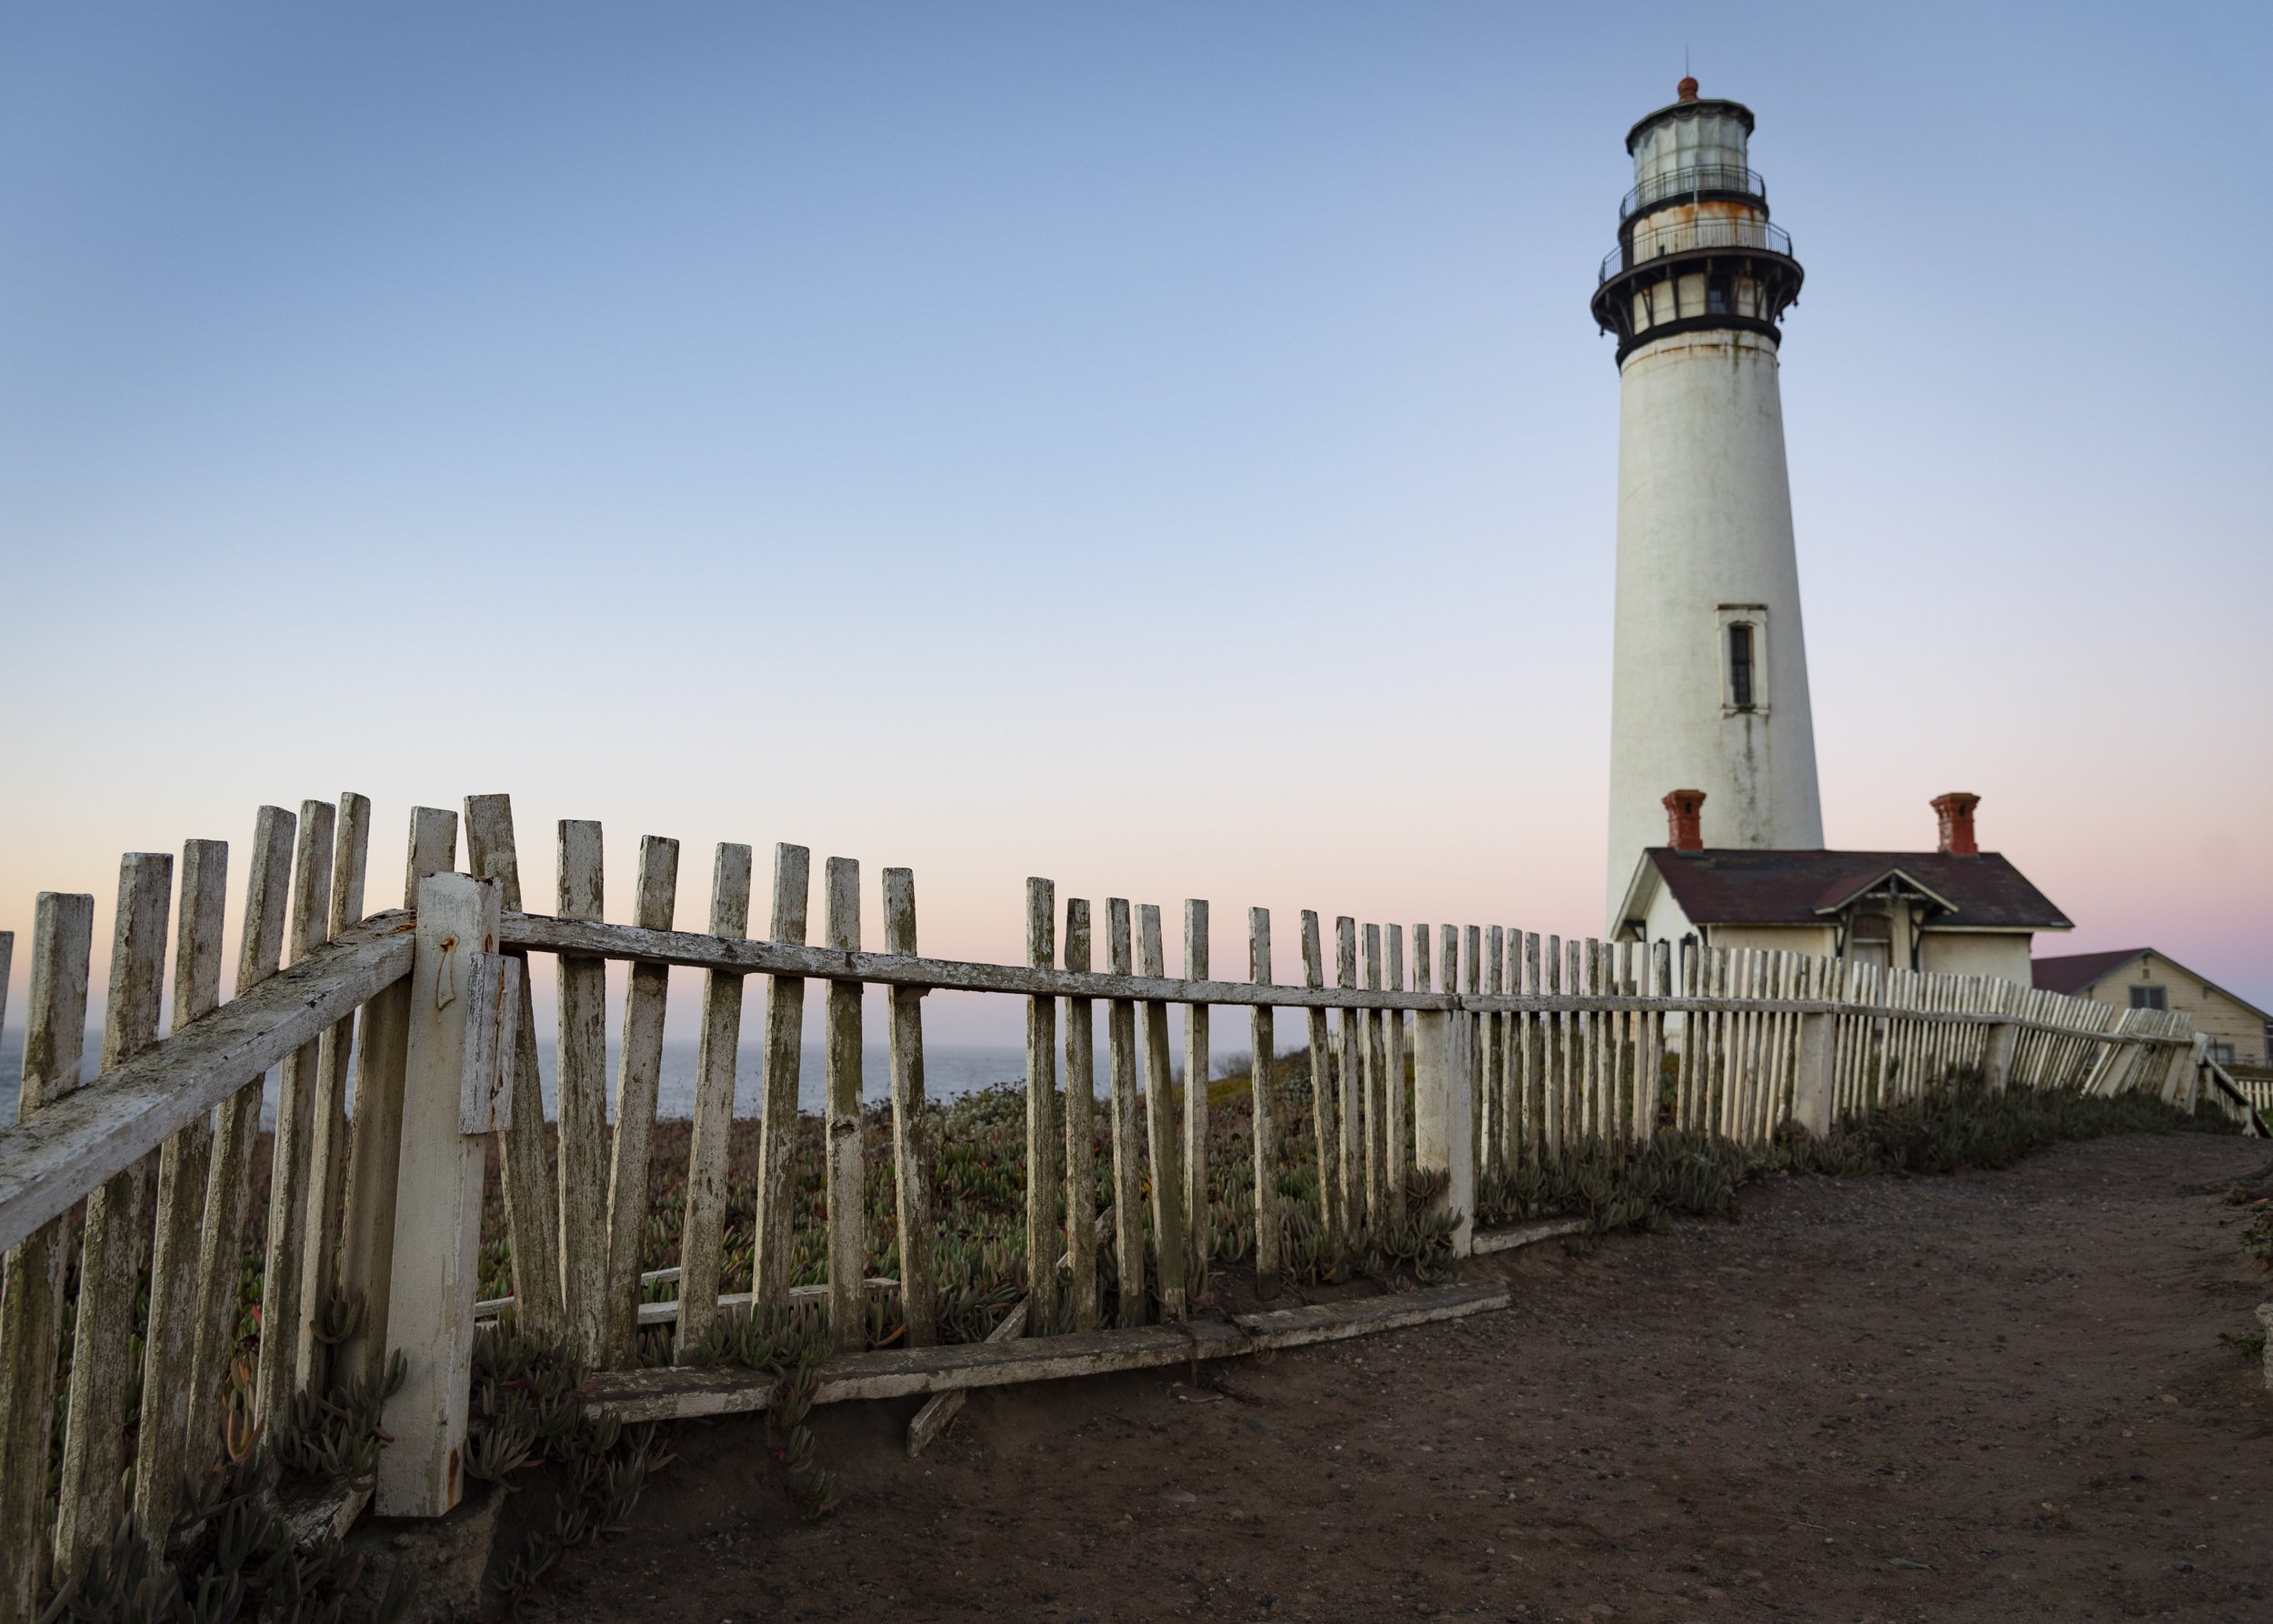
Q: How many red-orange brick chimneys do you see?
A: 2